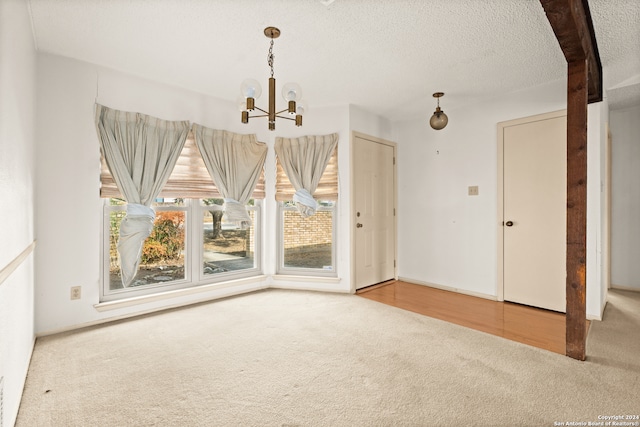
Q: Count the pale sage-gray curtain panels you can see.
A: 3